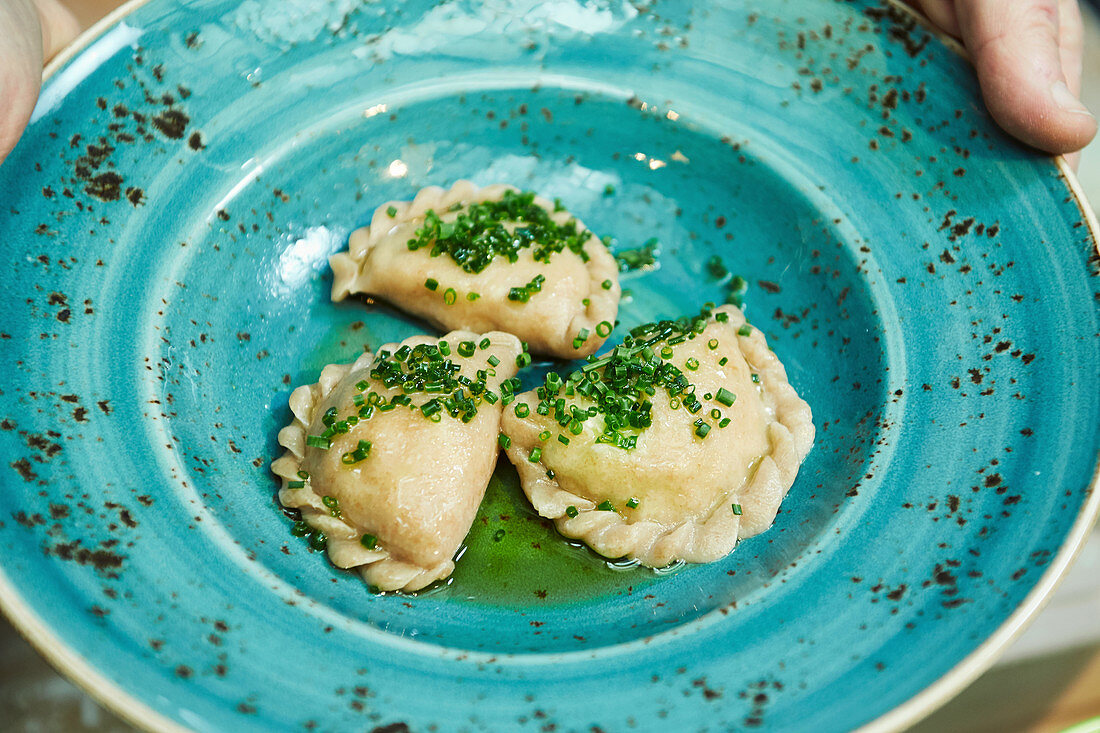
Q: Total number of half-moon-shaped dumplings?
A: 3